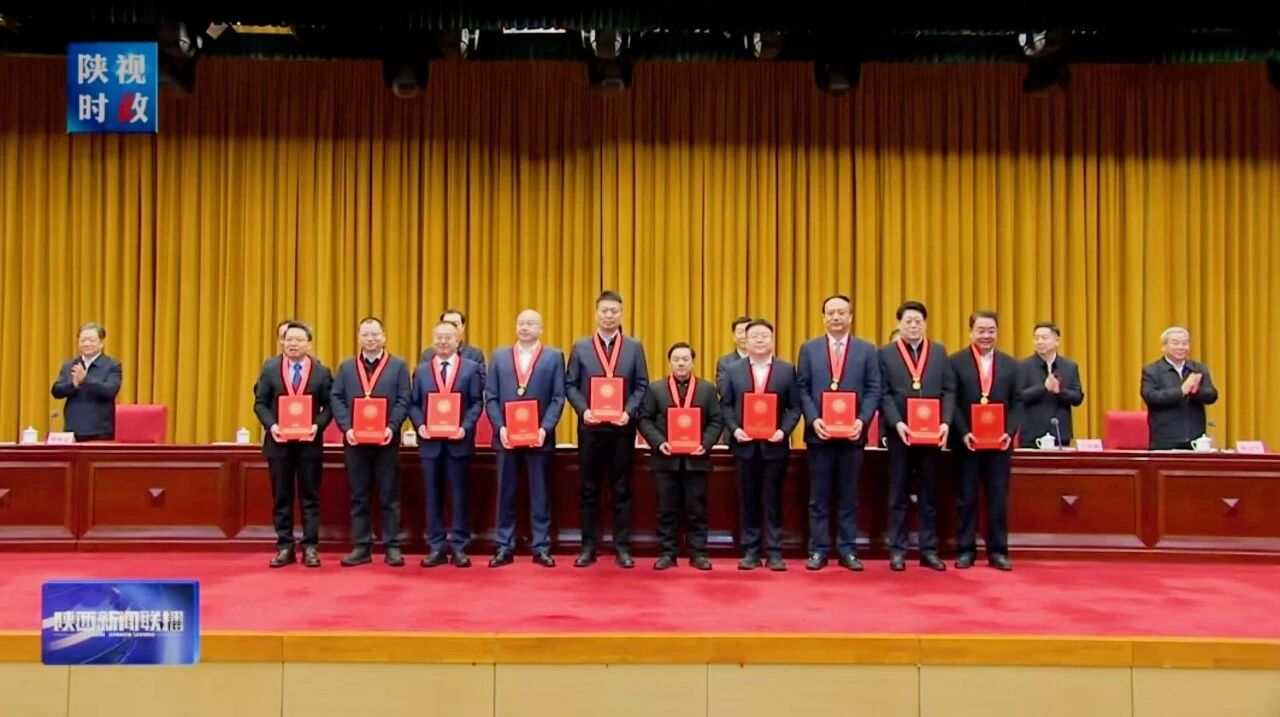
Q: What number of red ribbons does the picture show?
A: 10